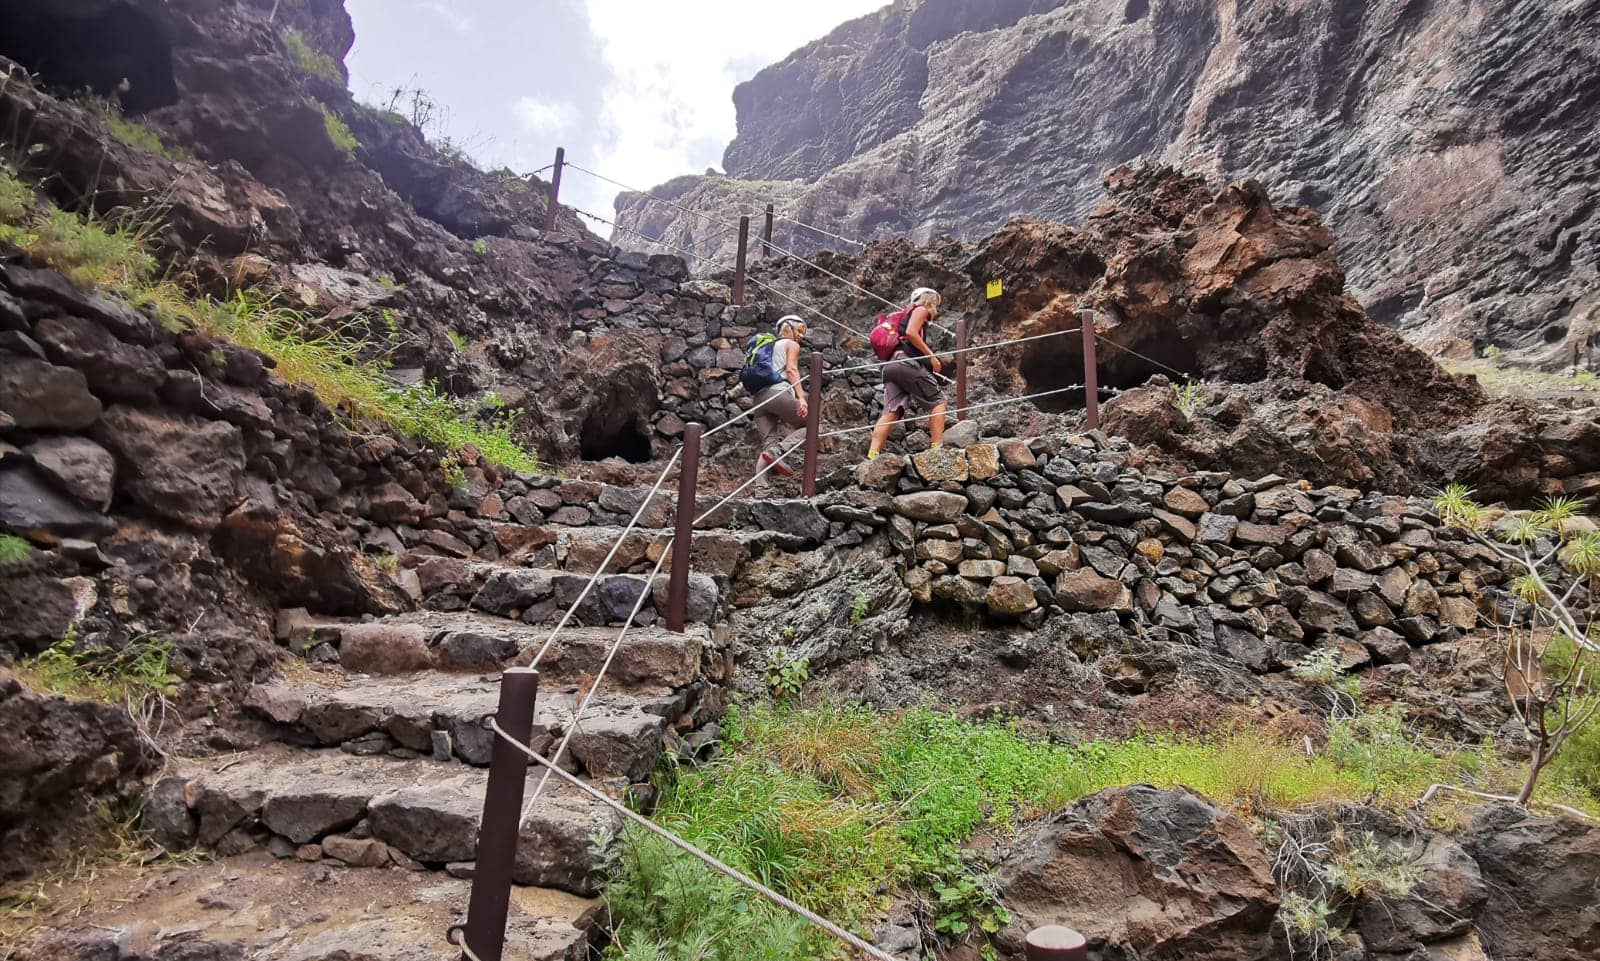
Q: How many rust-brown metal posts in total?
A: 9